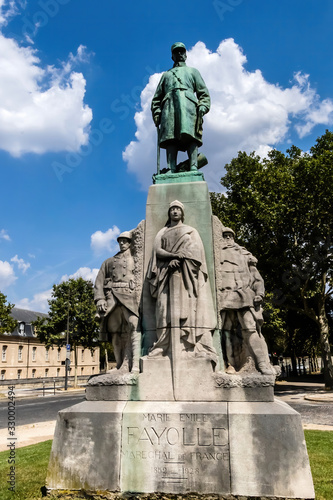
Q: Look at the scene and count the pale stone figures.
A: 3